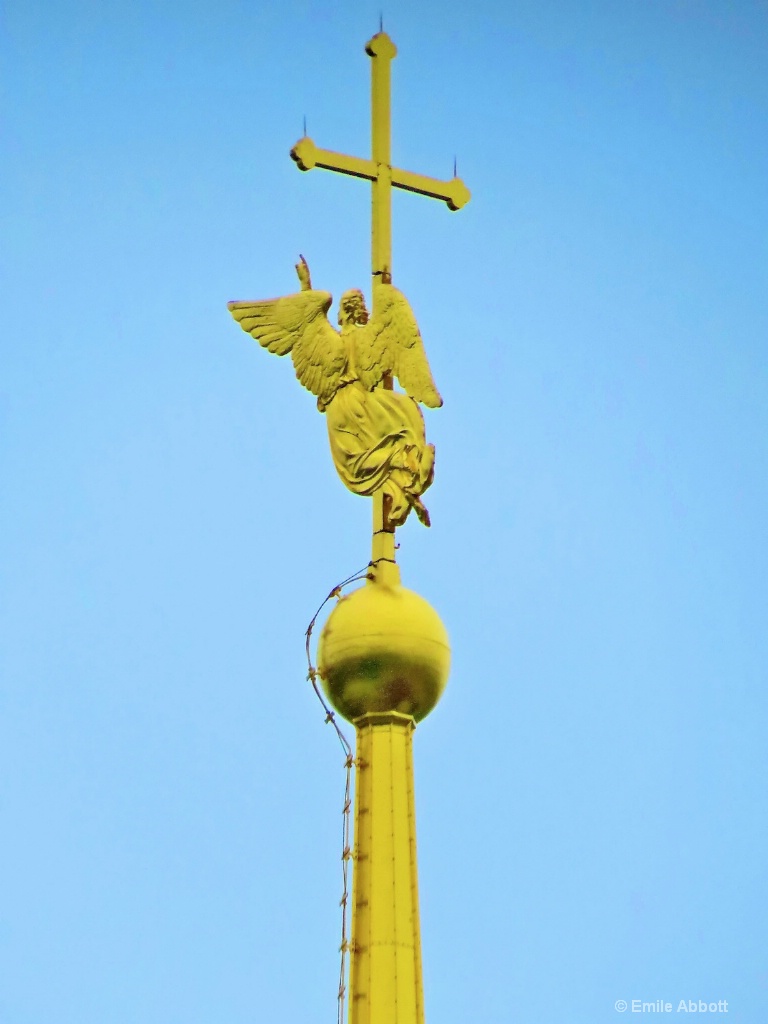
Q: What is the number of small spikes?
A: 3